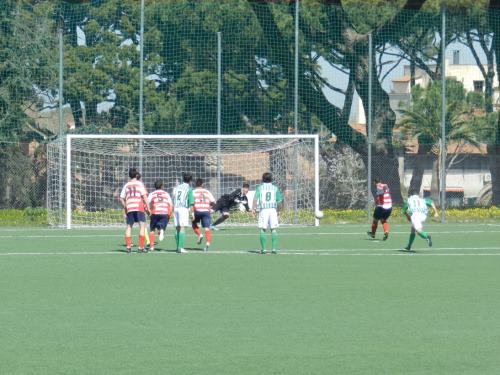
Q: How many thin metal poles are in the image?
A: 6